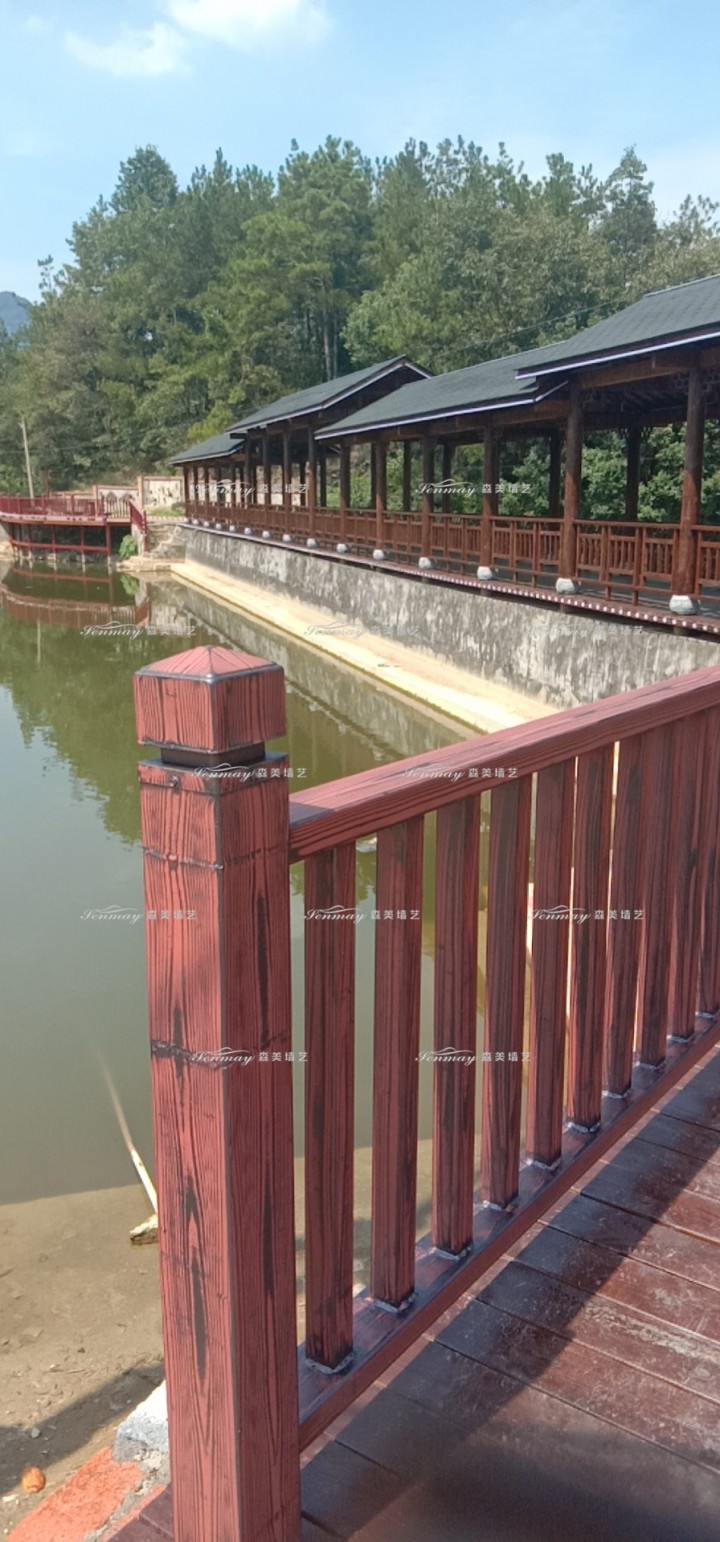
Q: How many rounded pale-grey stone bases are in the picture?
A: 15